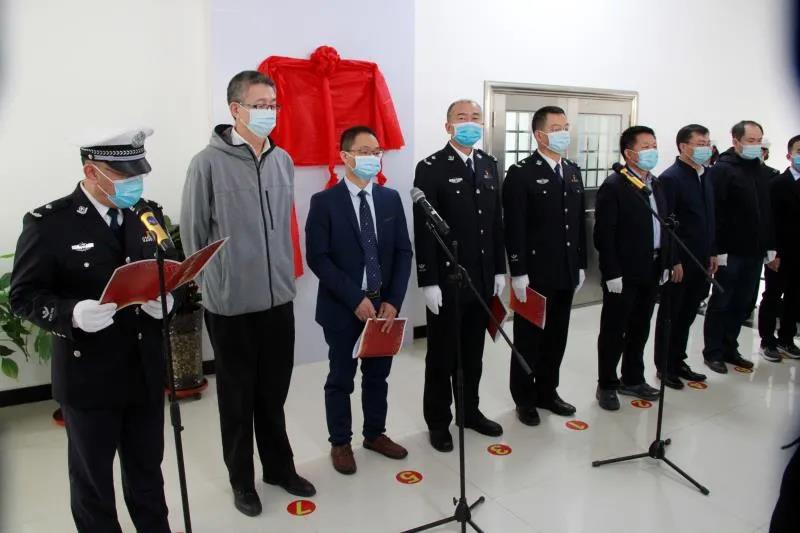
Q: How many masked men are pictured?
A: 9